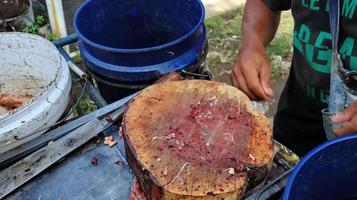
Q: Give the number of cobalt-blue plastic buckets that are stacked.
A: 2